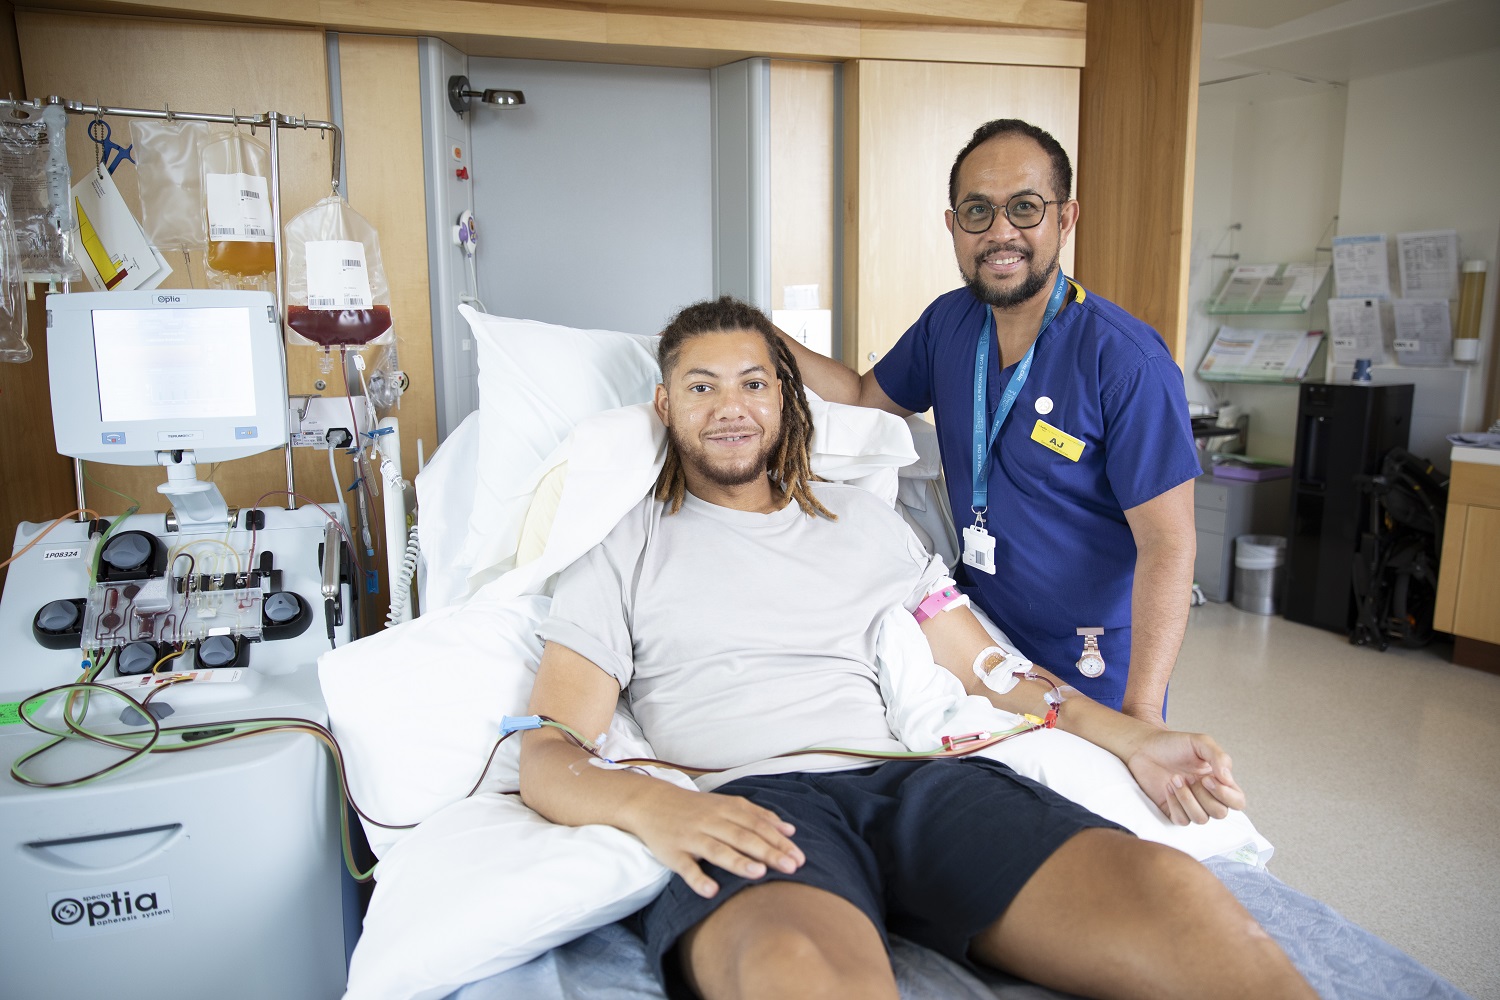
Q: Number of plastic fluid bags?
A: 5